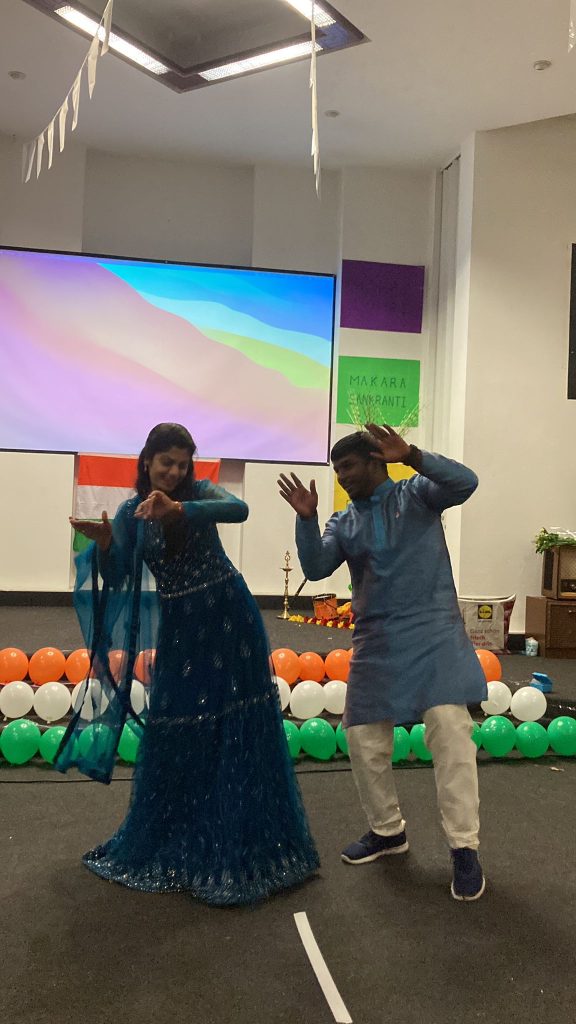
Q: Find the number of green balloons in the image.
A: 13